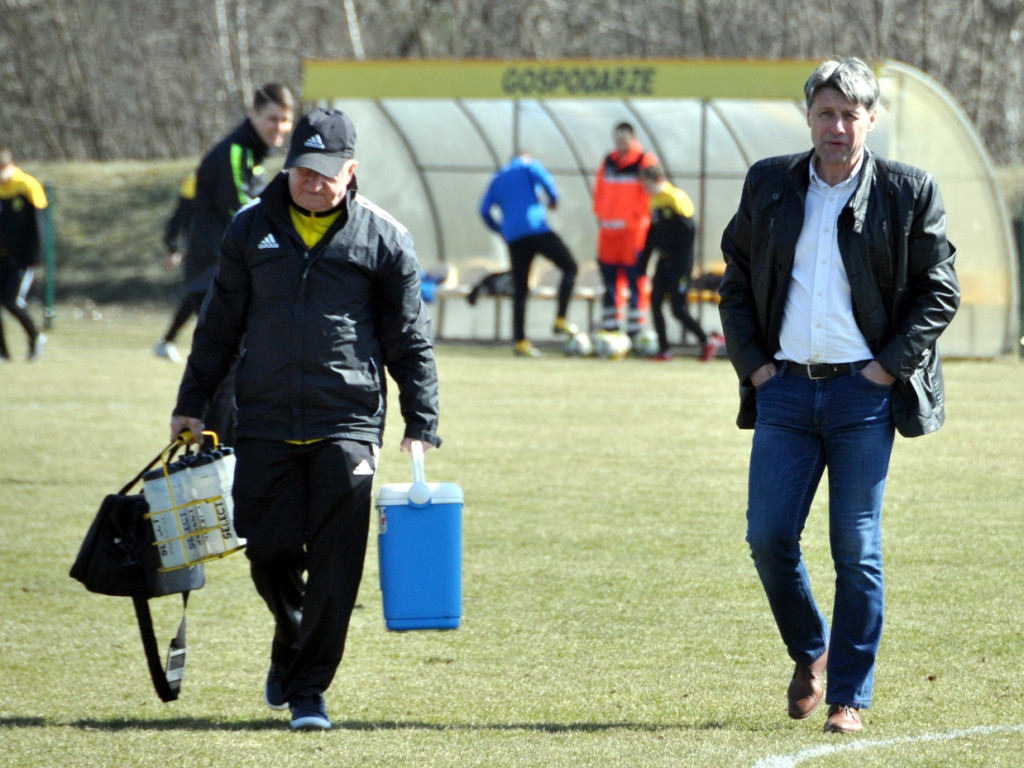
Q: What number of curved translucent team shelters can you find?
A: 1